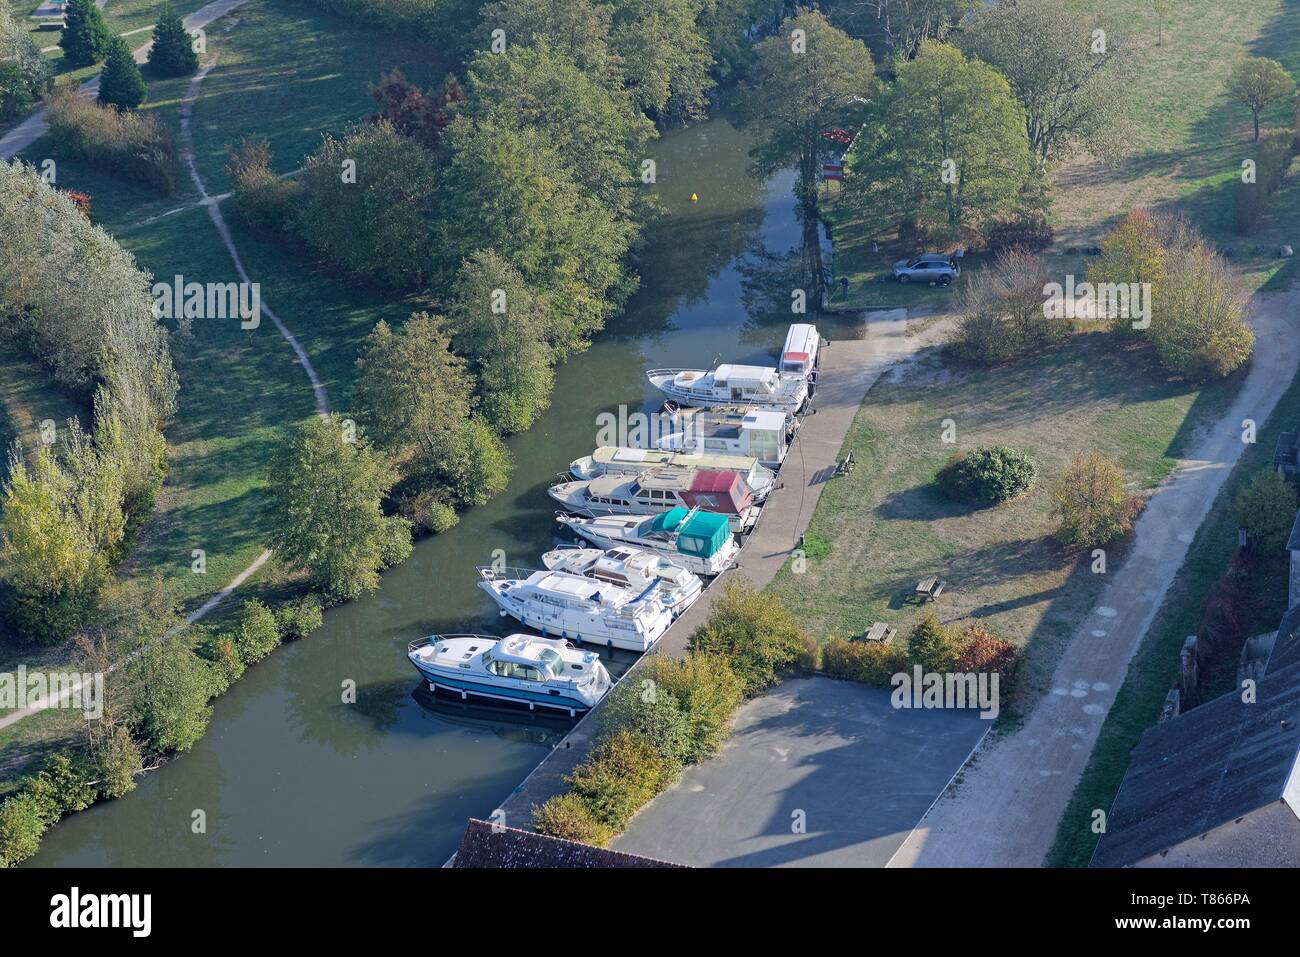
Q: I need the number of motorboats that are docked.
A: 10